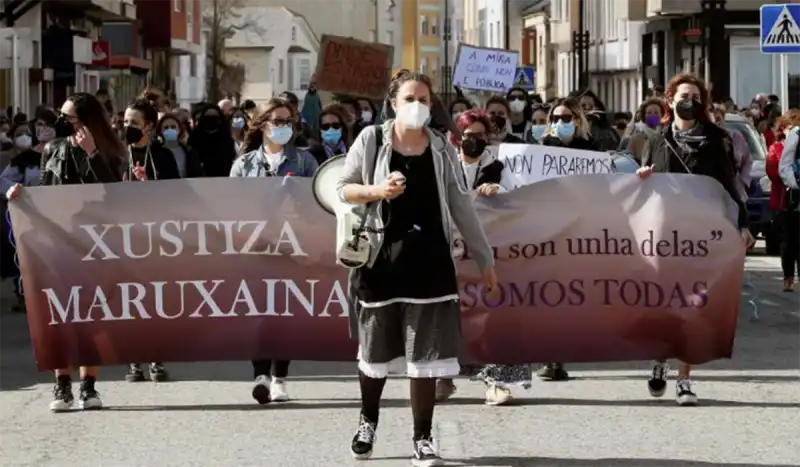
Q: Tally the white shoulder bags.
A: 0